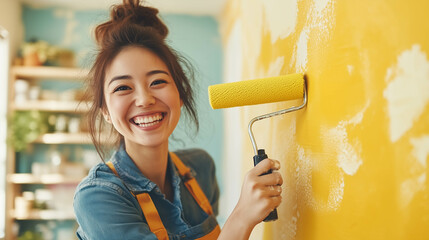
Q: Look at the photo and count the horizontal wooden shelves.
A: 5